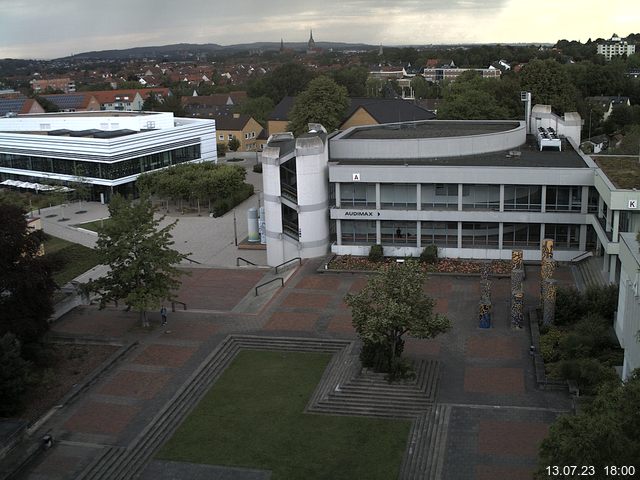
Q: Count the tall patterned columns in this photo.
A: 3